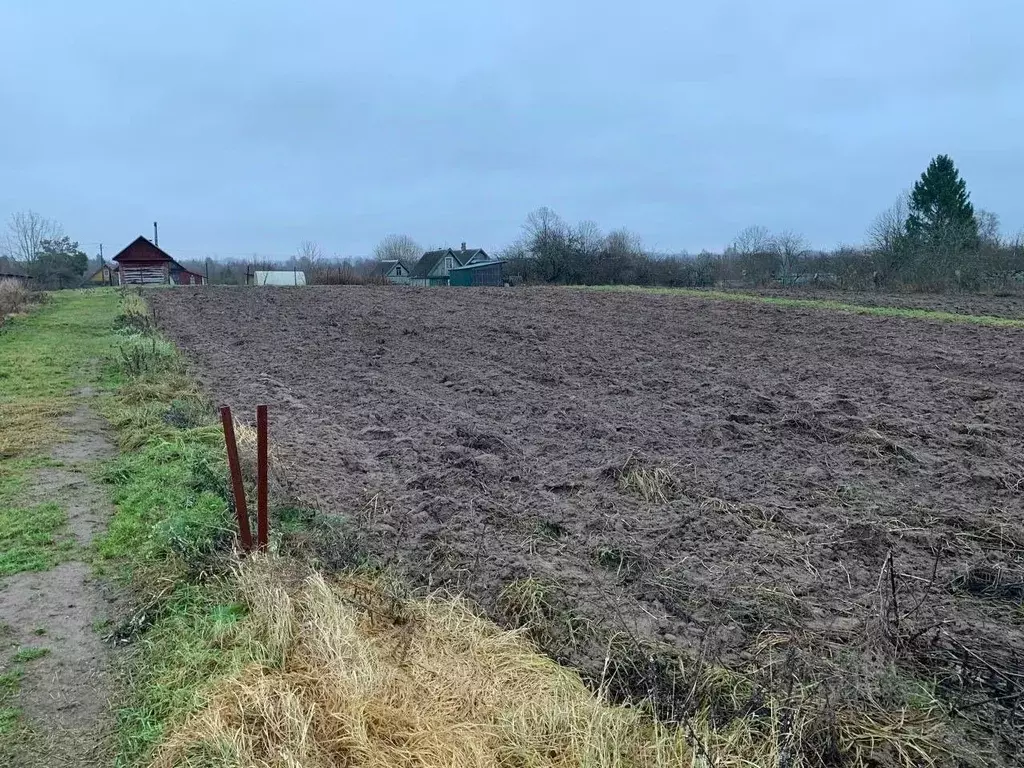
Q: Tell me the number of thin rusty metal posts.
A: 2